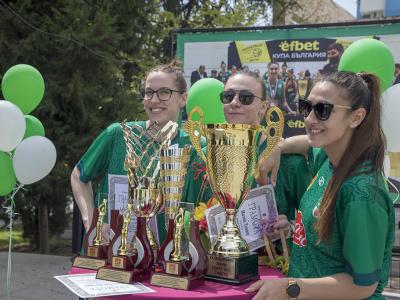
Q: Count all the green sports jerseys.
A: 3